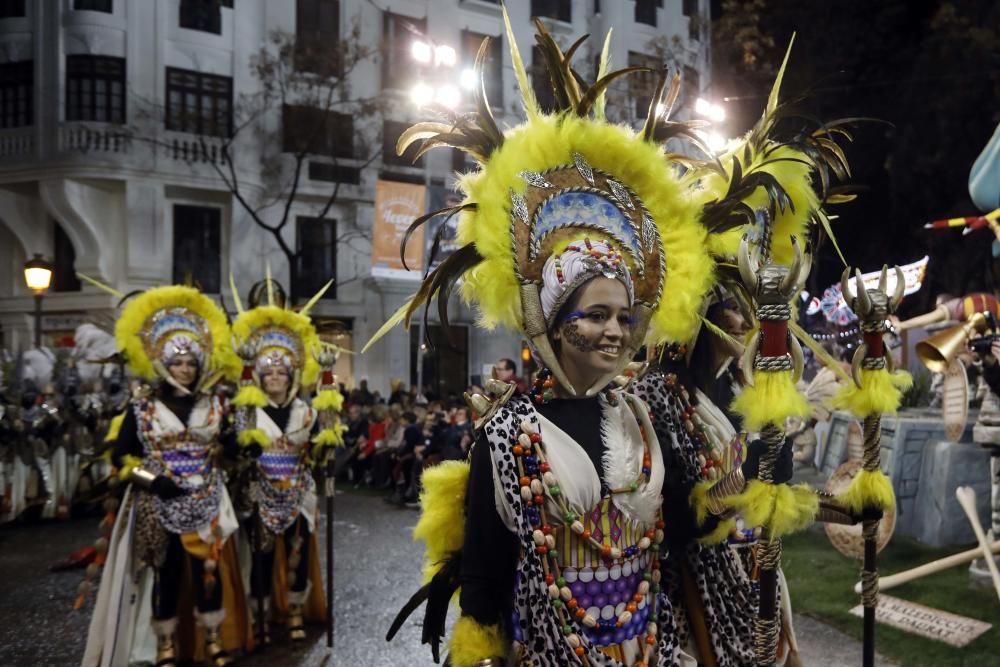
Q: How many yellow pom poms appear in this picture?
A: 8